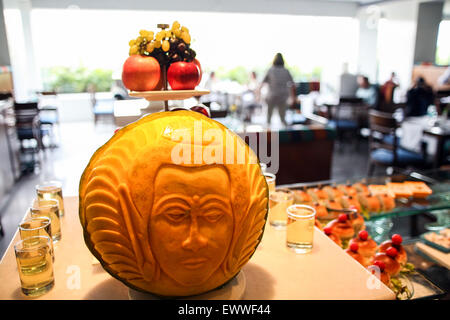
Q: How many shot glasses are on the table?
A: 7